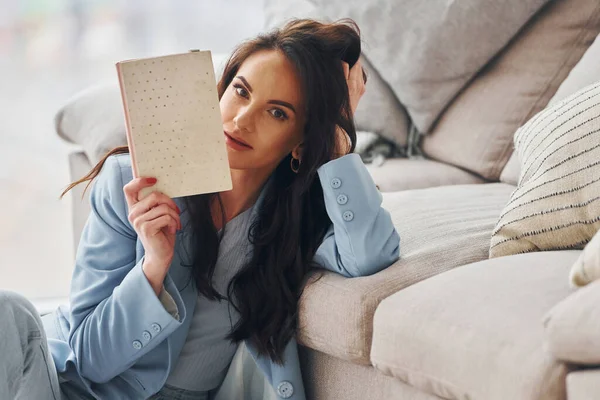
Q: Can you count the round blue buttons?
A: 7